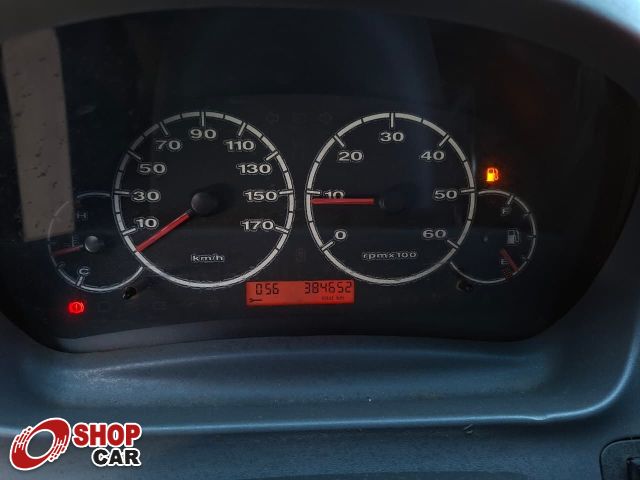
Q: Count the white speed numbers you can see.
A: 9